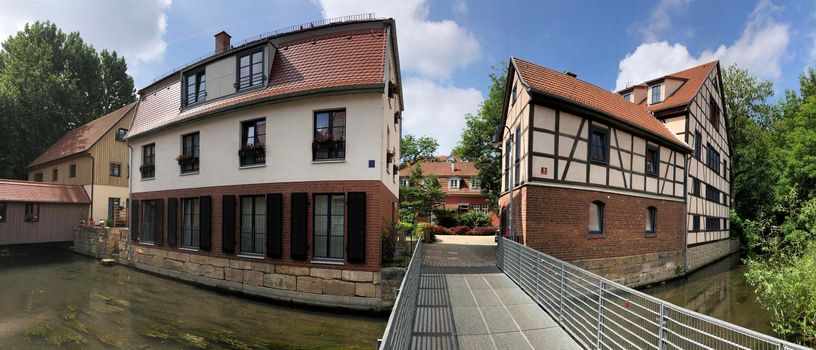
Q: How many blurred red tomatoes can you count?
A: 0